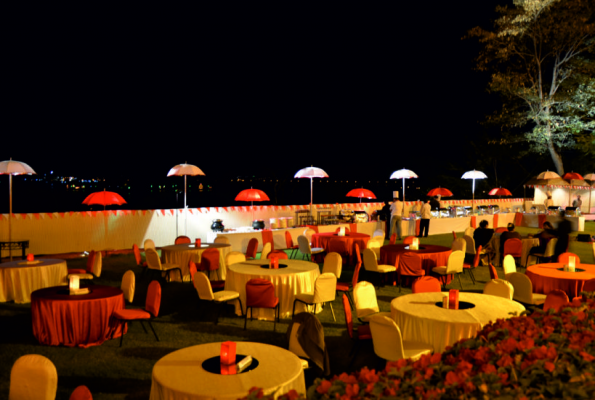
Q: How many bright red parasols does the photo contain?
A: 6